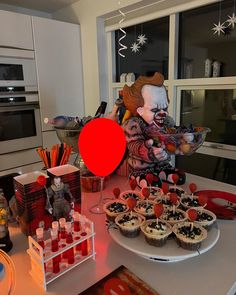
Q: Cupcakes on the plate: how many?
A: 12